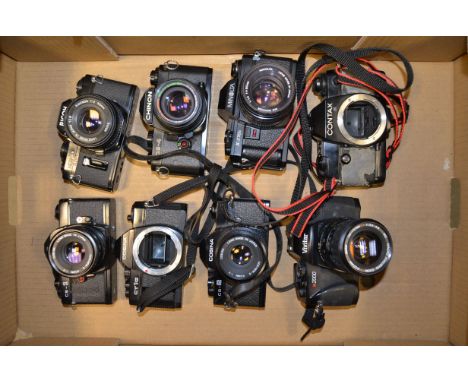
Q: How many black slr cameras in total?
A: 8